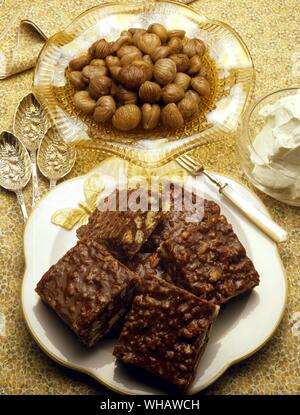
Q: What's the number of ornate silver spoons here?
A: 3